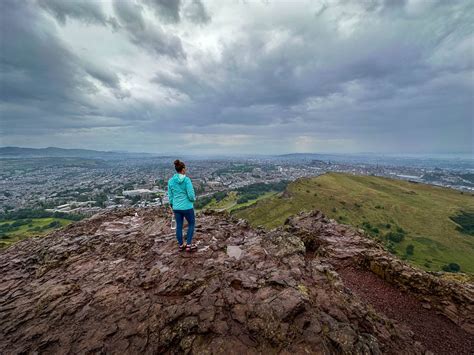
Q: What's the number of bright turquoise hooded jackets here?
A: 1